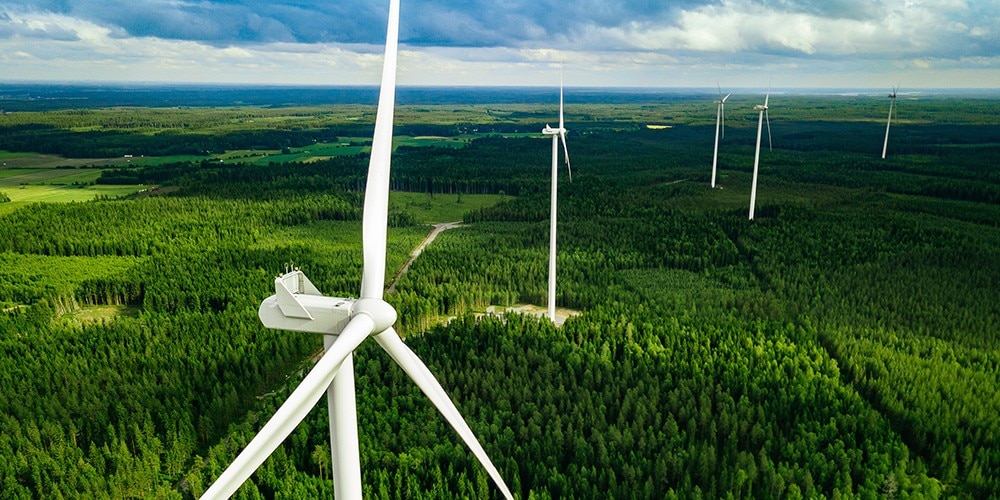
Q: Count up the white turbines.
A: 5